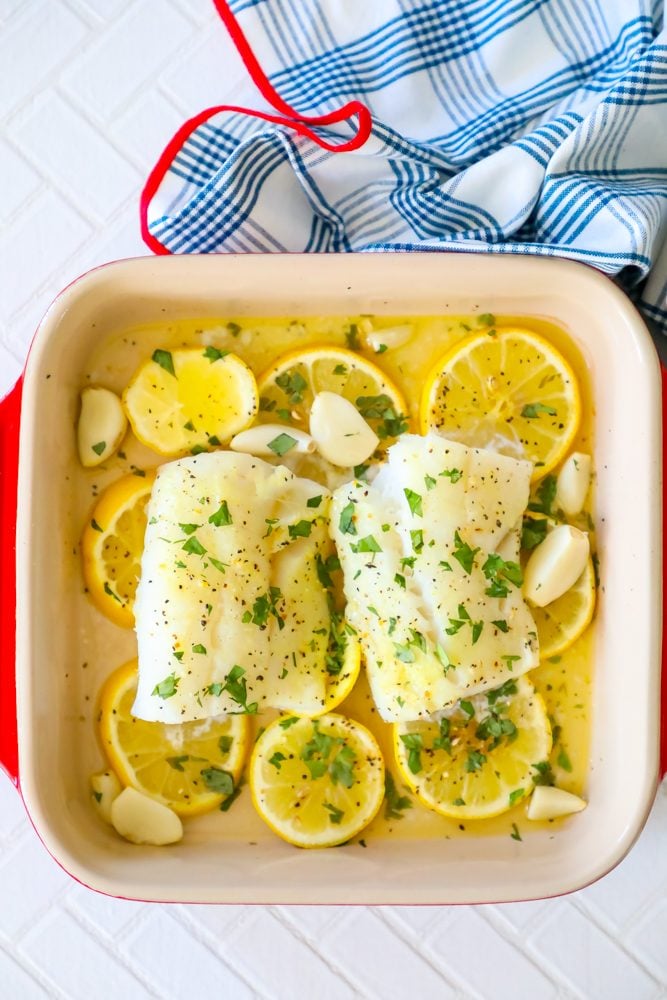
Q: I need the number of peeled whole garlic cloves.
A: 9